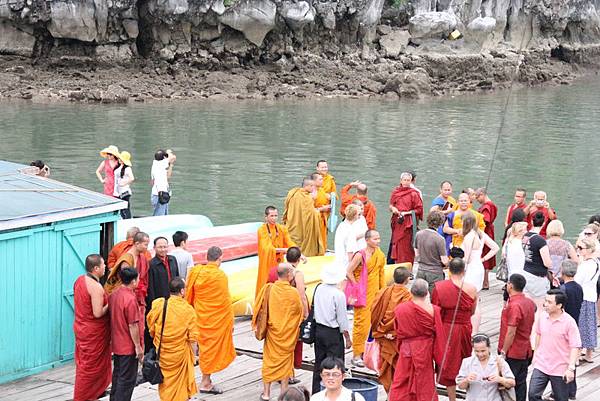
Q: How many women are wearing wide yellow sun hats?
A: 2